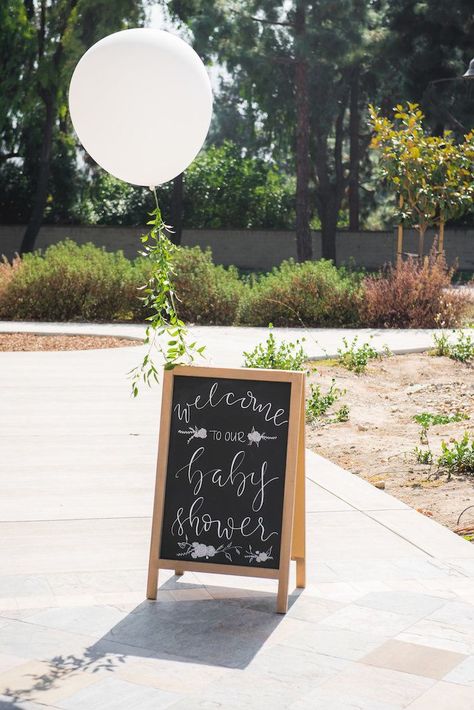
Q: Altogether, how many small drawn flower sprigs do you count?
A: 4